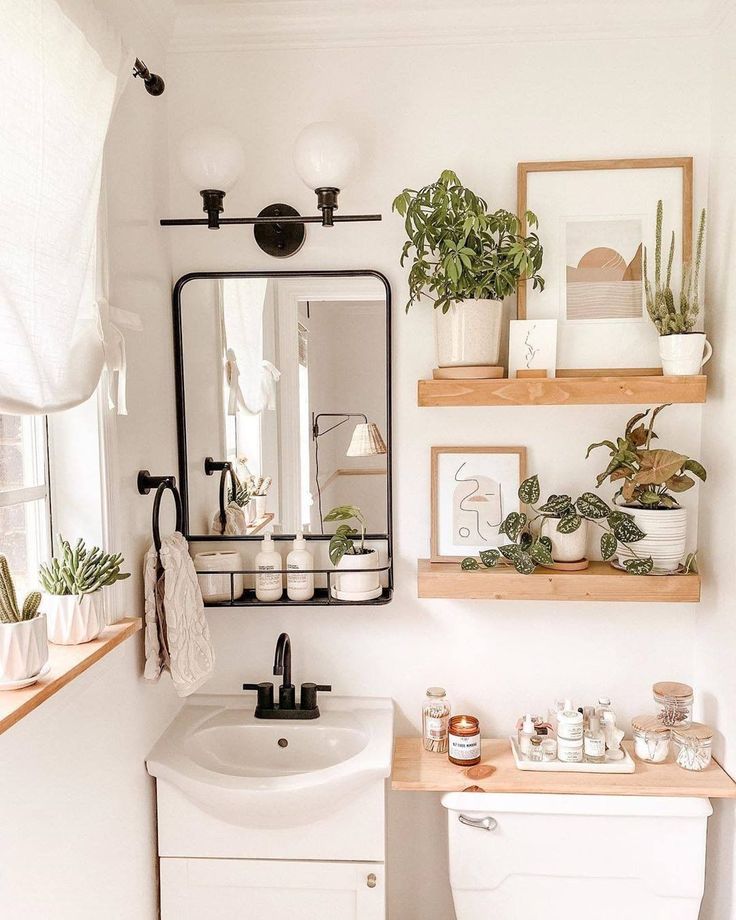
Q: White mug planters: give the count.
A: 1